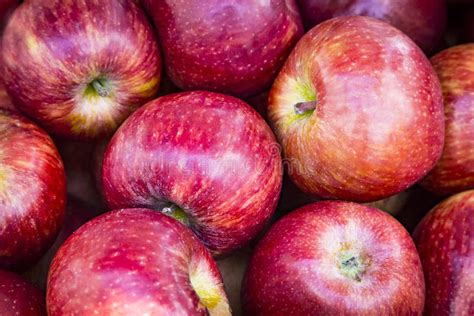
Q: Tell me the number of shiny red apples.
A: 11